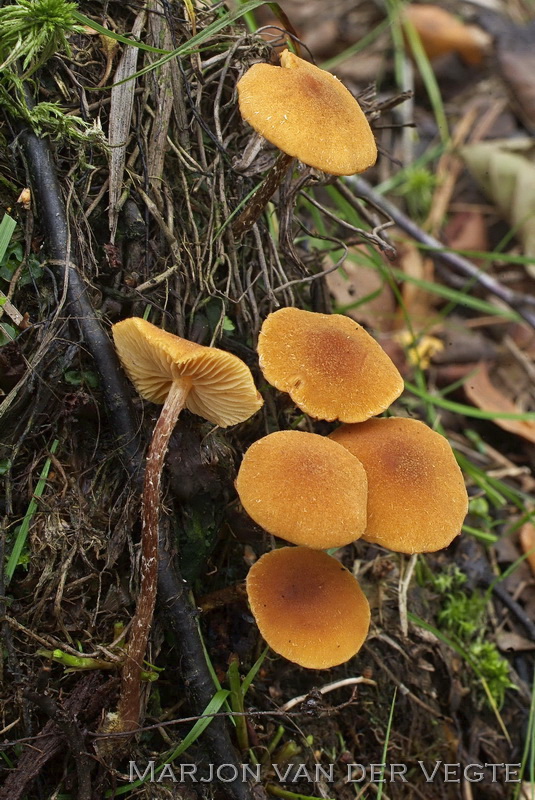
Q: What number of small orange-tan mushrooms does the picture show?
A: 6